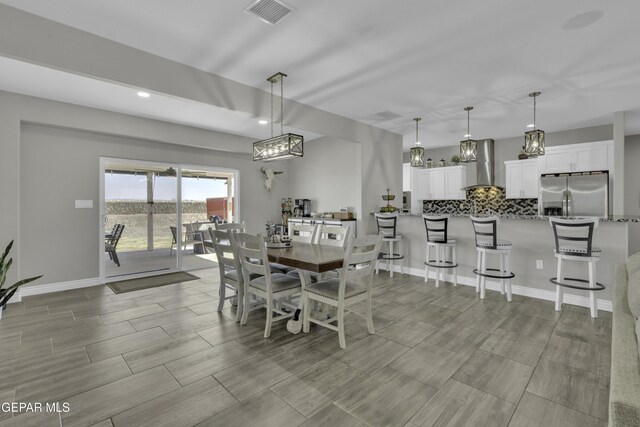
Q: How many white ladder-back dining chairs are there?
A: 6